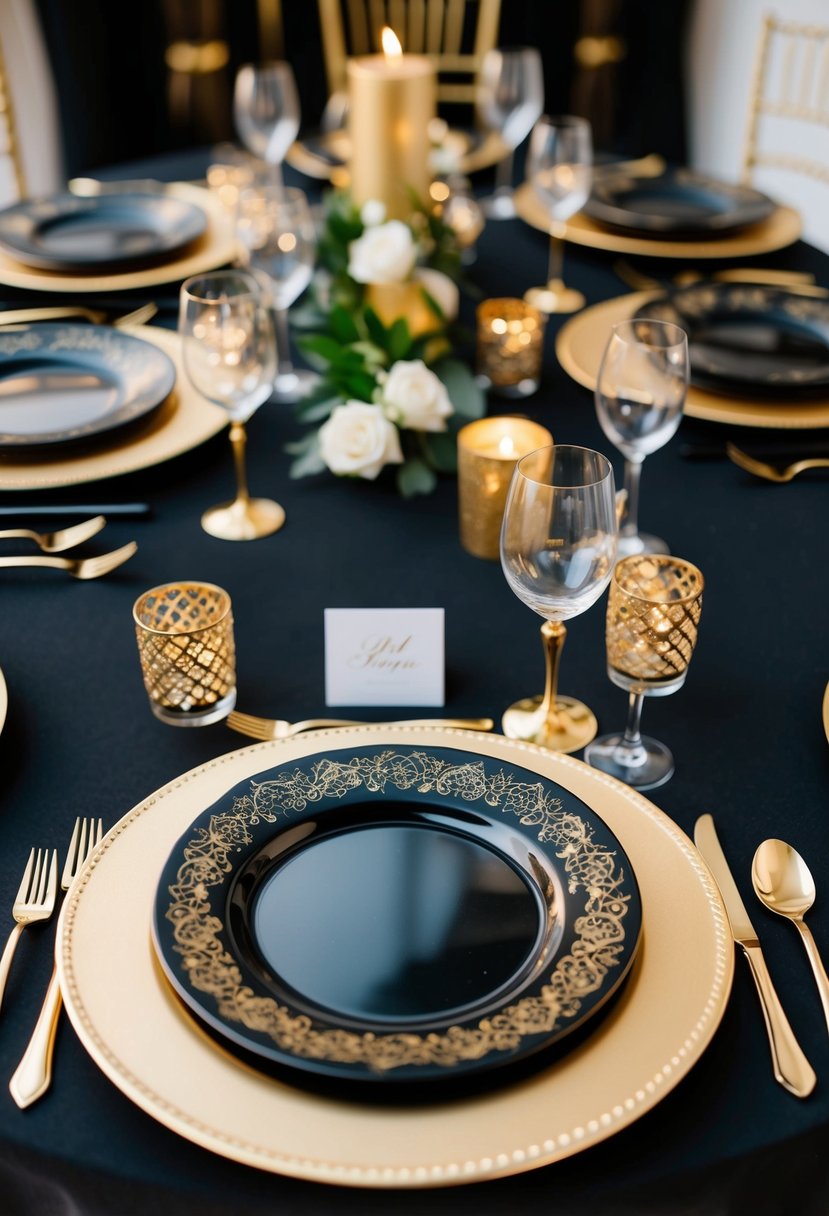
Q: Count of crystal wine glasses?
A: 7